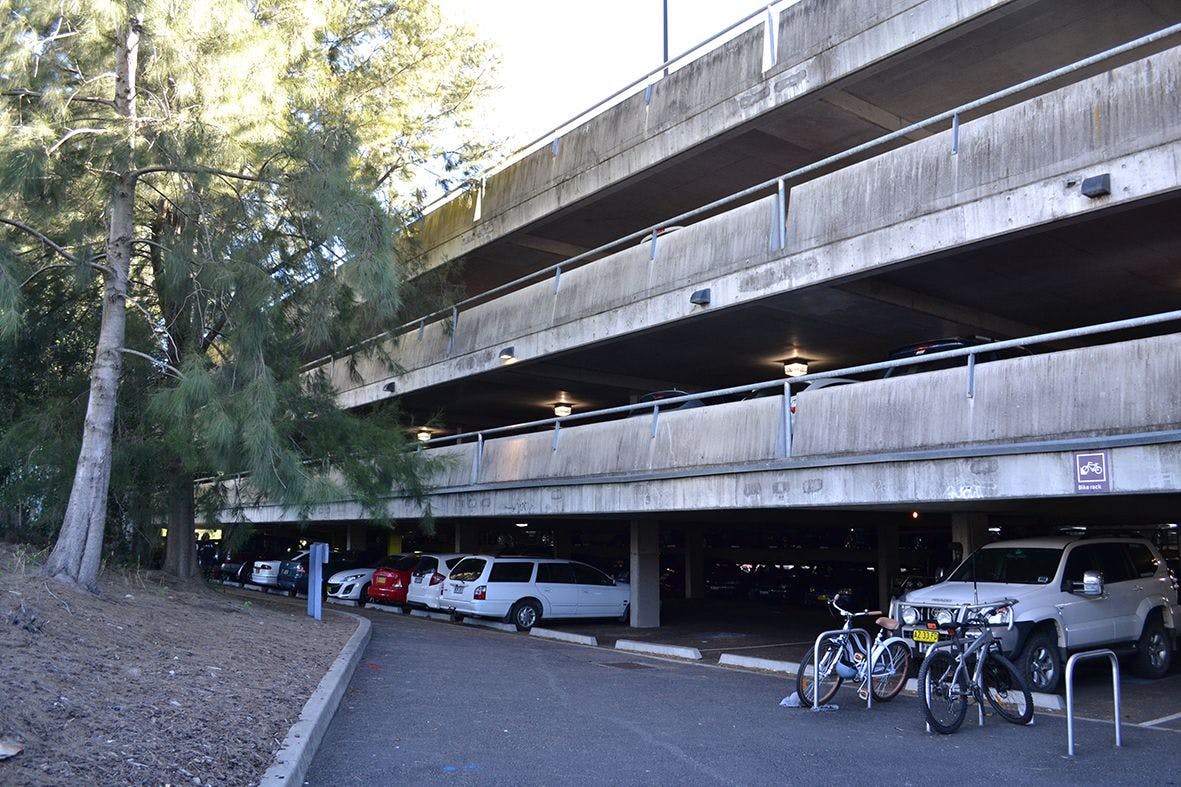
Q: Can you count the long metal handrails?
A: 3